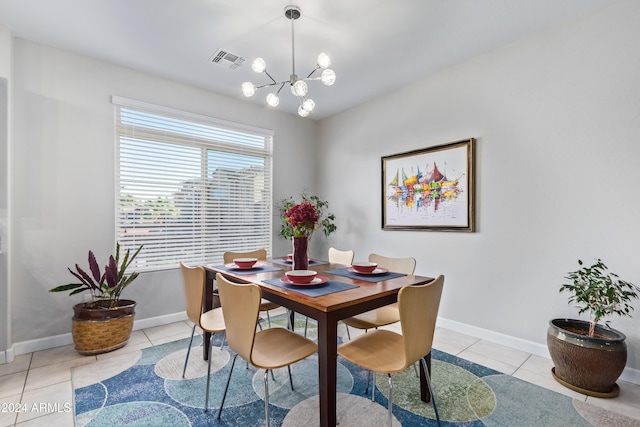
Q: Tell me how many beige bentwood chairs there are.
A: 6